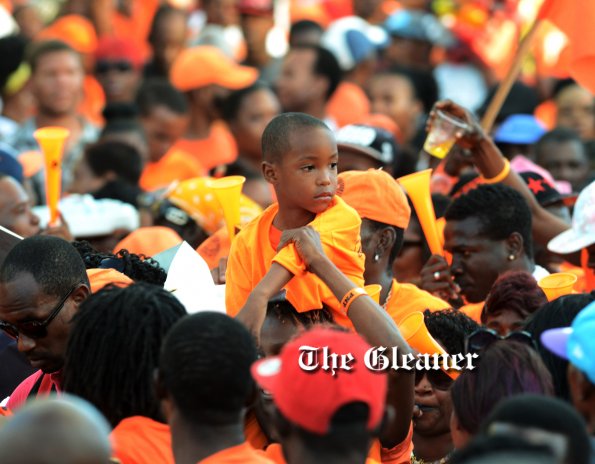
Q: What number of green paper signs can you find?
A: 0